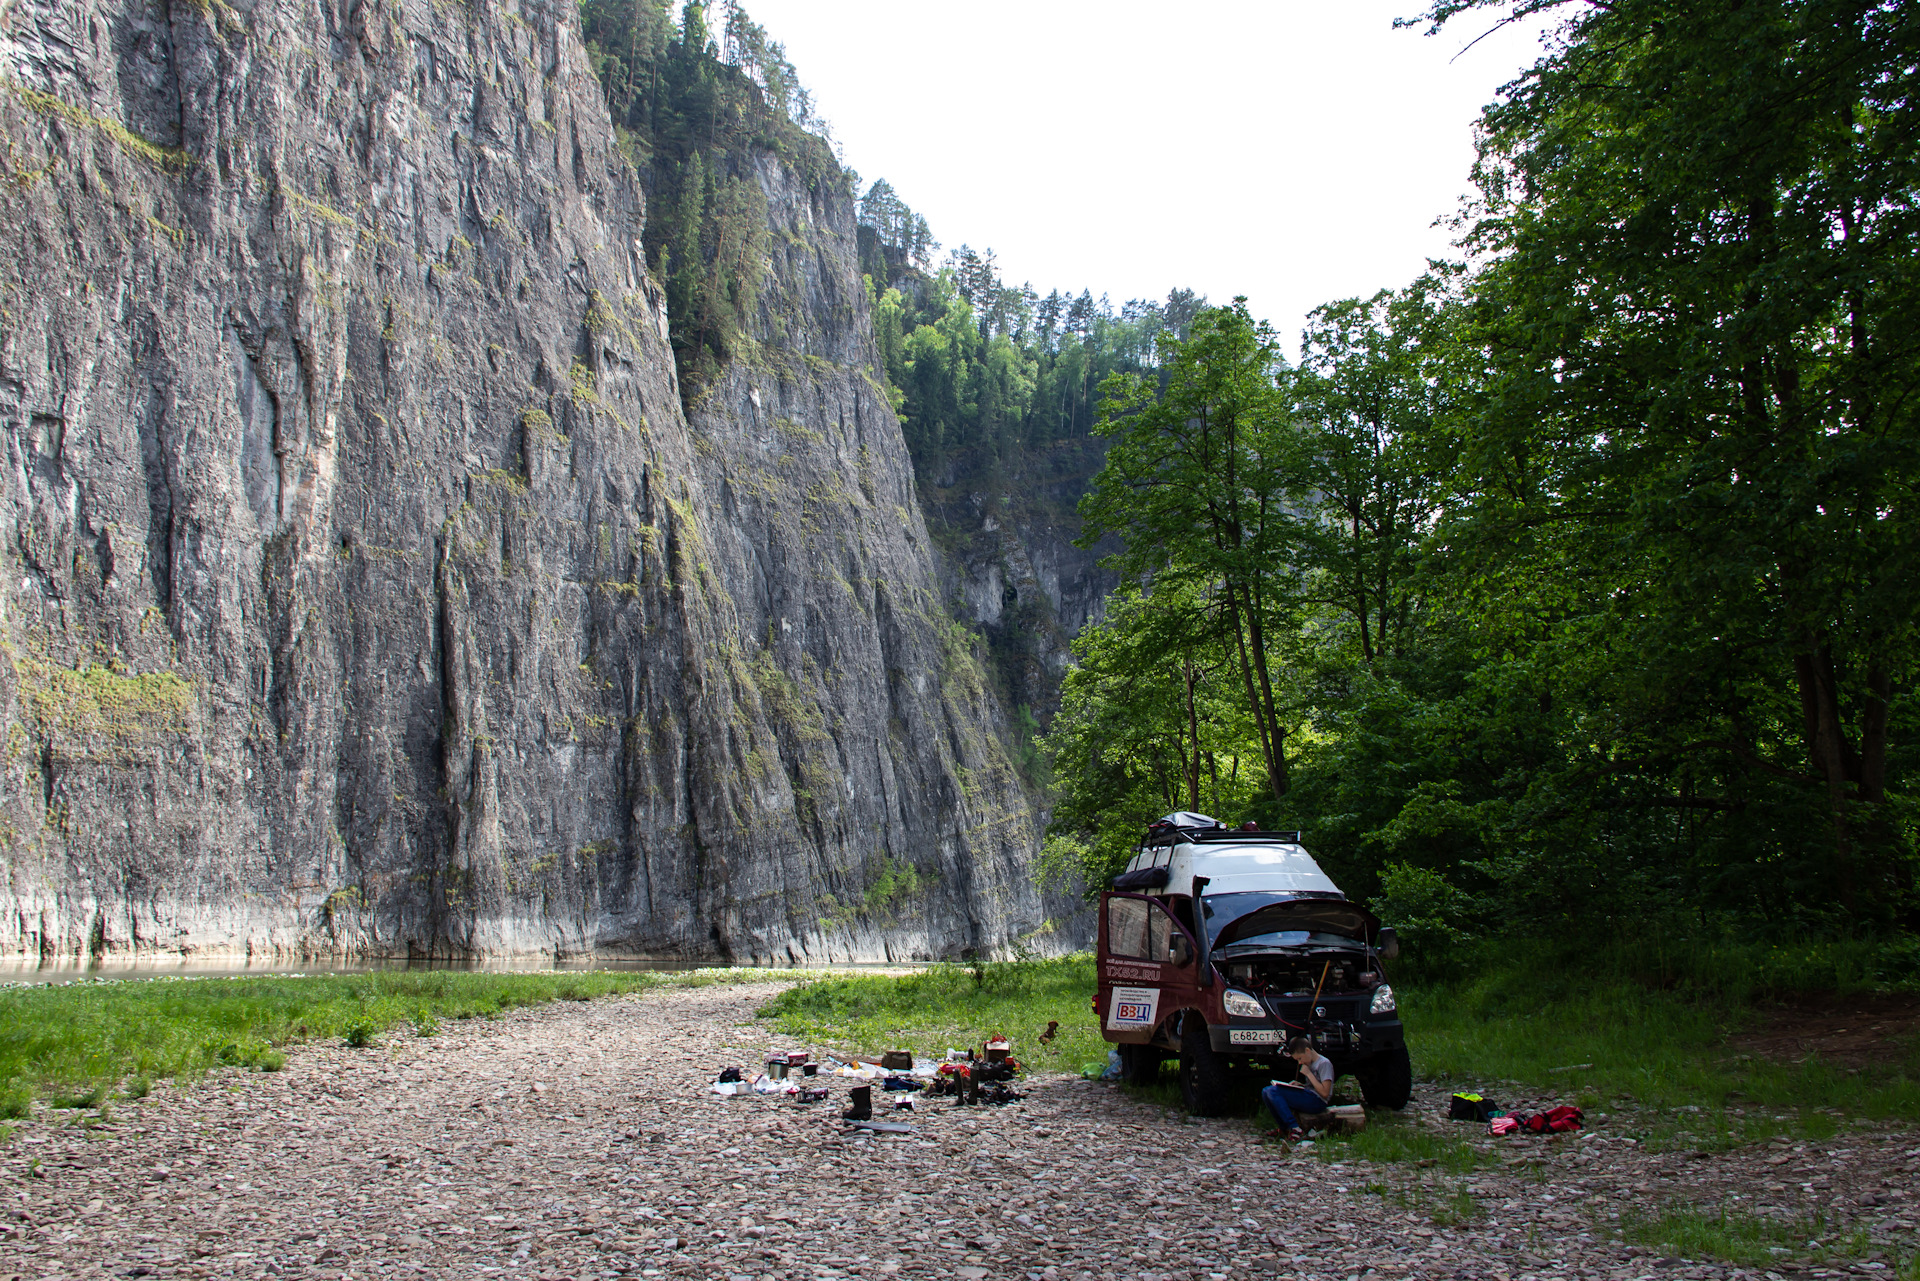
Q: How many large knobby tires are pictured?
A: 3